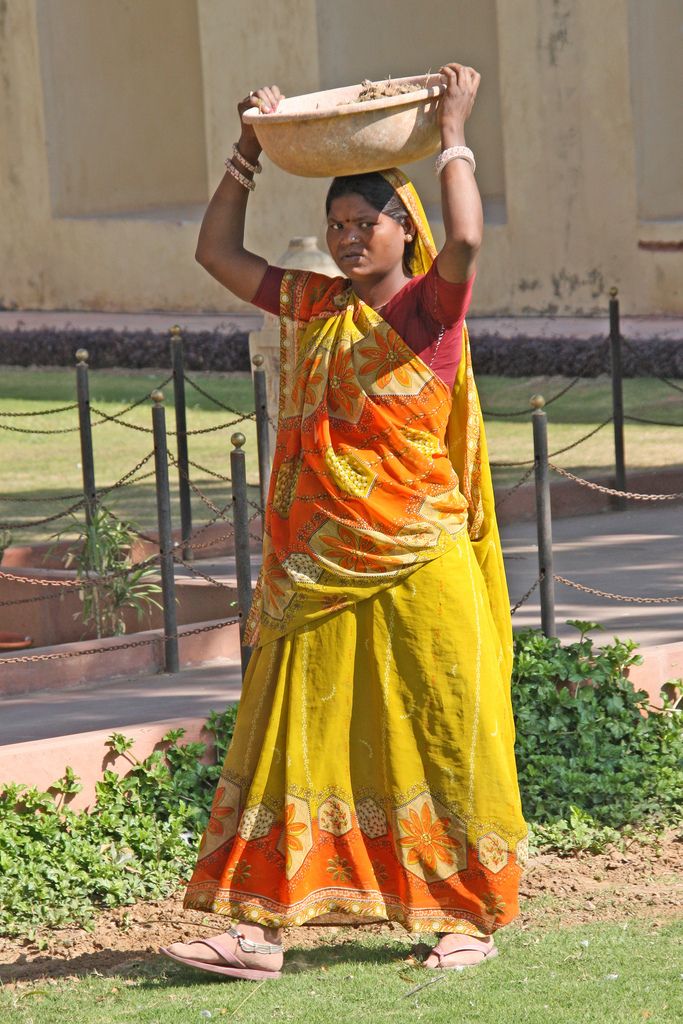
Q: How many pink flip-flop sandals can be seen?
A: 2